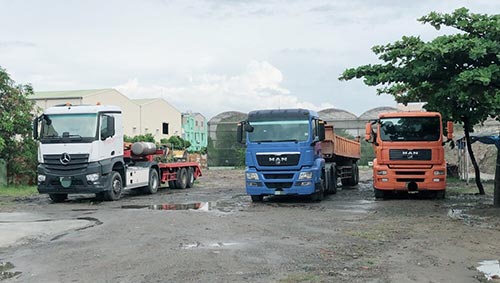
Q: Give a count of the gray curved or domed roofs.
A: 3